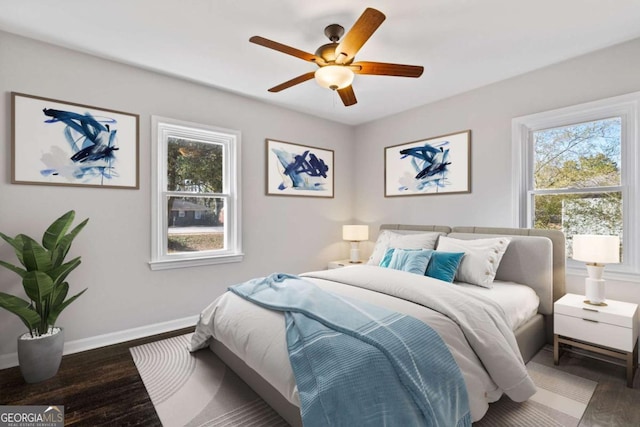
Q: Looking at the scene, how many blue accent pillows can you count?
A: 3